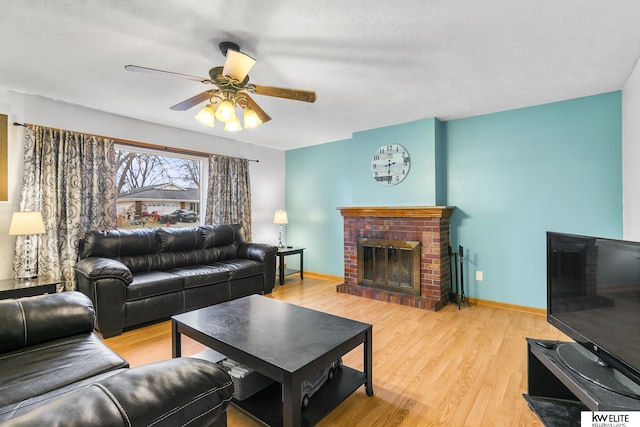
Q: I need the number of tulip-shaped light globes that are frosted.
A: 4